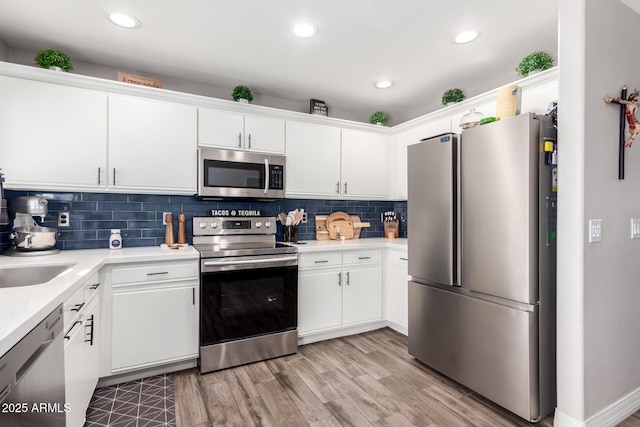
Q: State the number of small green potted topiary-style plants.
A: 5